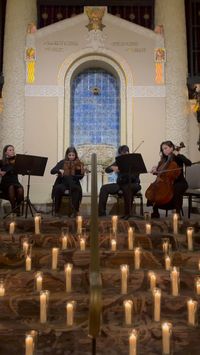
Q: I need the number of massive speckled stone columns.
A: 2